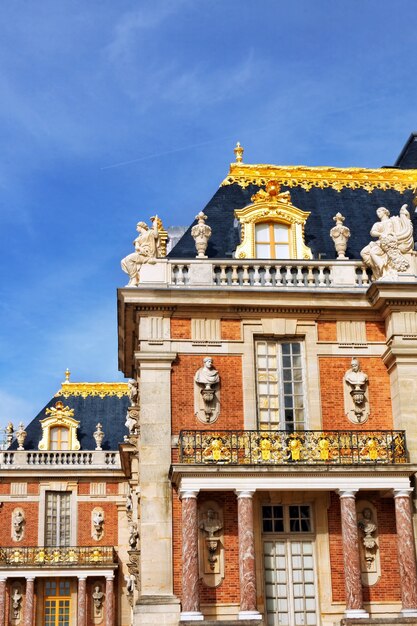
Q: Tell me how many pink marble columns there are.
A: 8